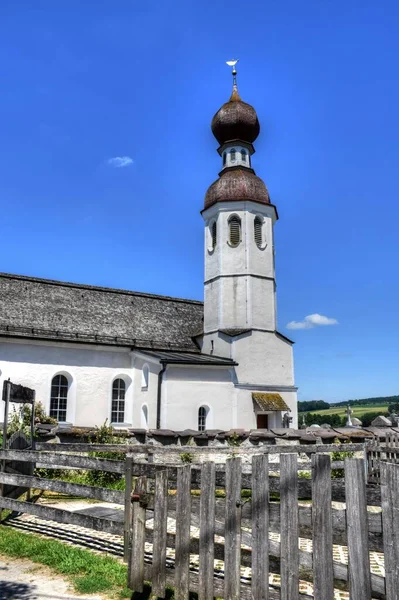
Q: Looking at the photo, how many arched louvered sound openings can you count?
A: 3